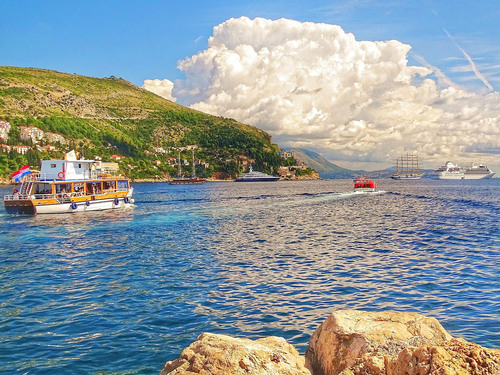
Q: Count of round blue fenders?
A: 4